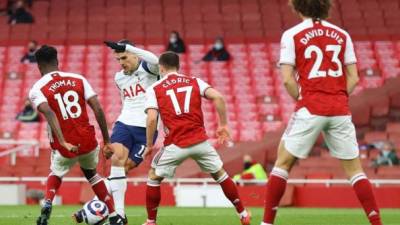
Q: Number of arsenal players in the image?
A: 3